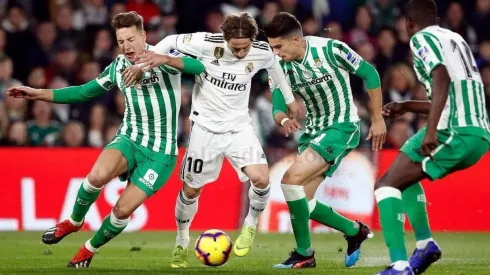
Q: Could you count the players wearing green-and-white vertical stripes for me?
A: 3